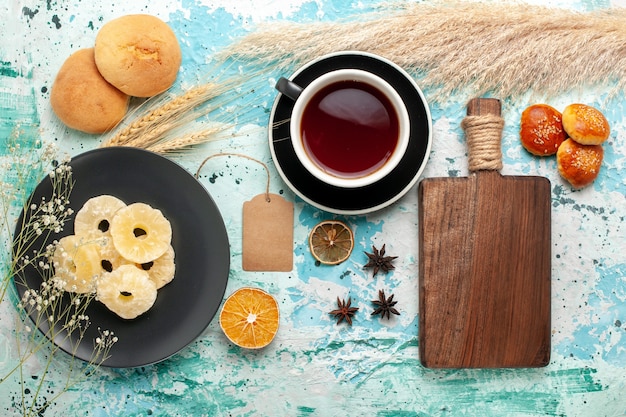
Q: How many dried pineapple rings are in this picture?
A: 6